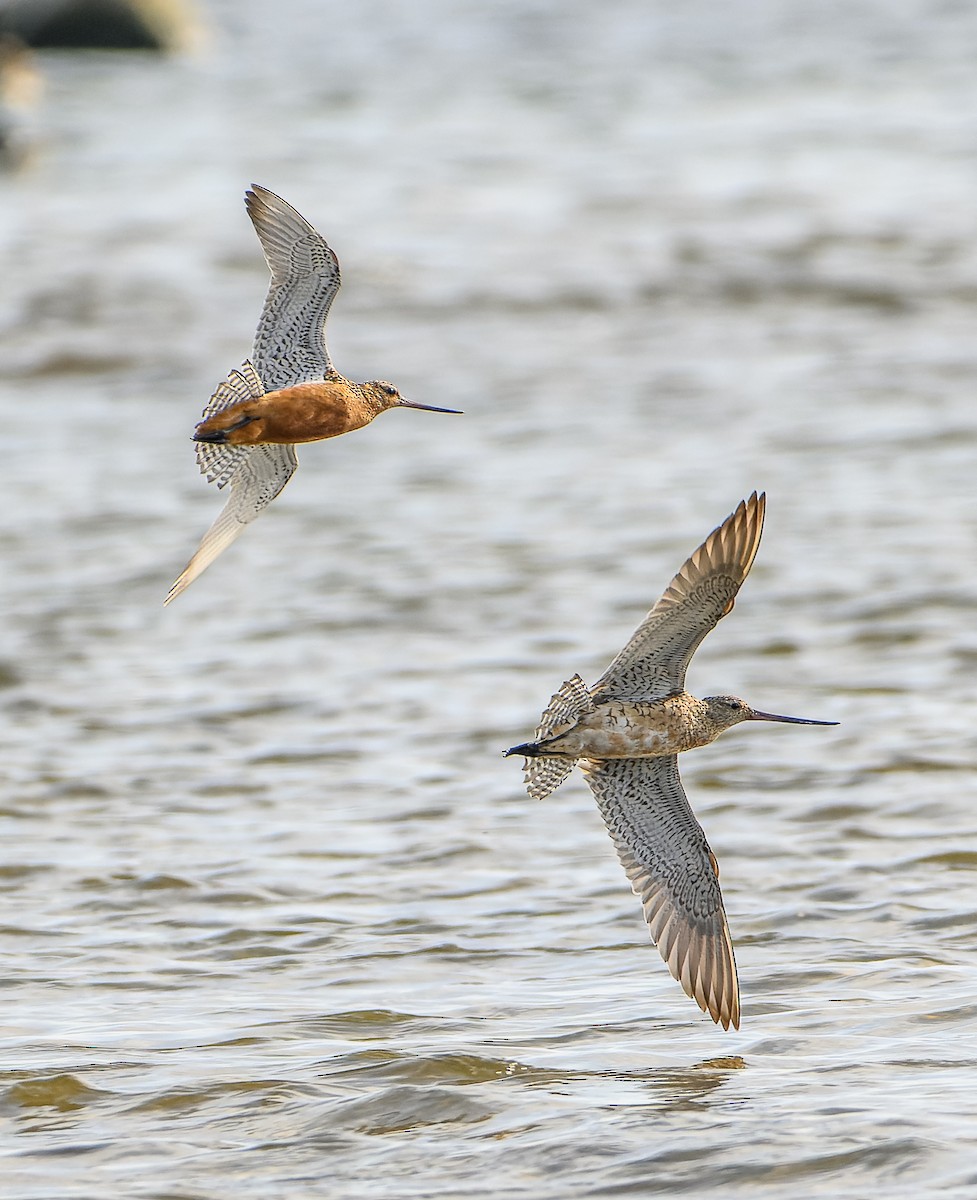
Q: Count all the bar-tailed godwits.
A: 2